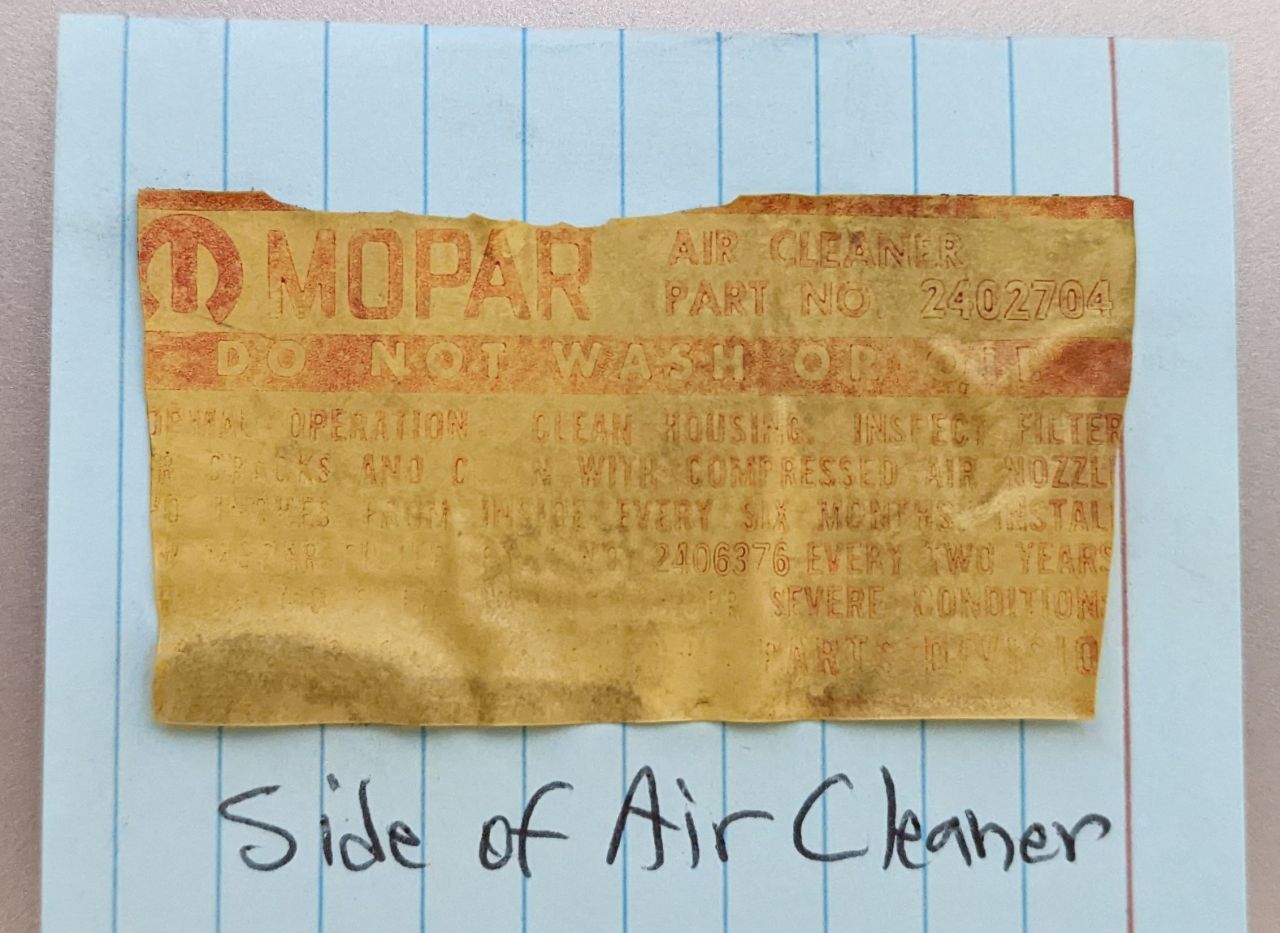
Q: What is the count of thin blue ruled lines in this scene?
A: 10